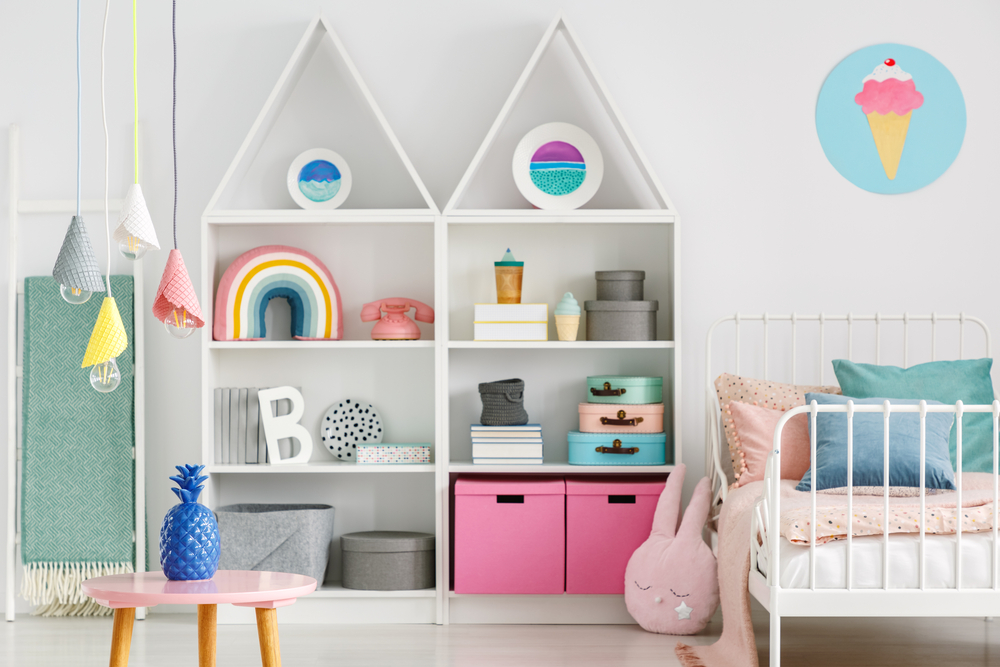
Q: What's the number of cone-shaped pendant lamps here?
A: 4